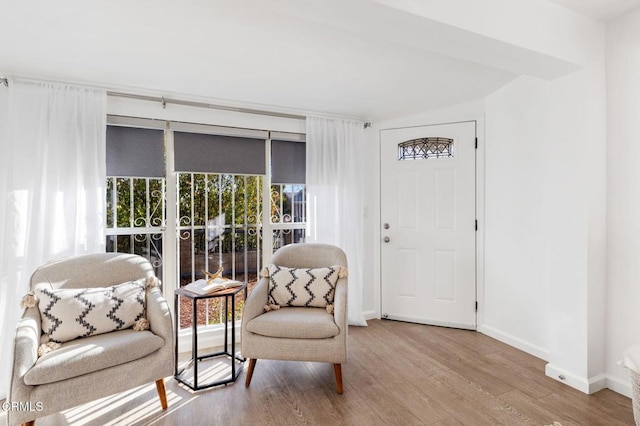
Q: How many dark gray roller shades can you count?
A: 3